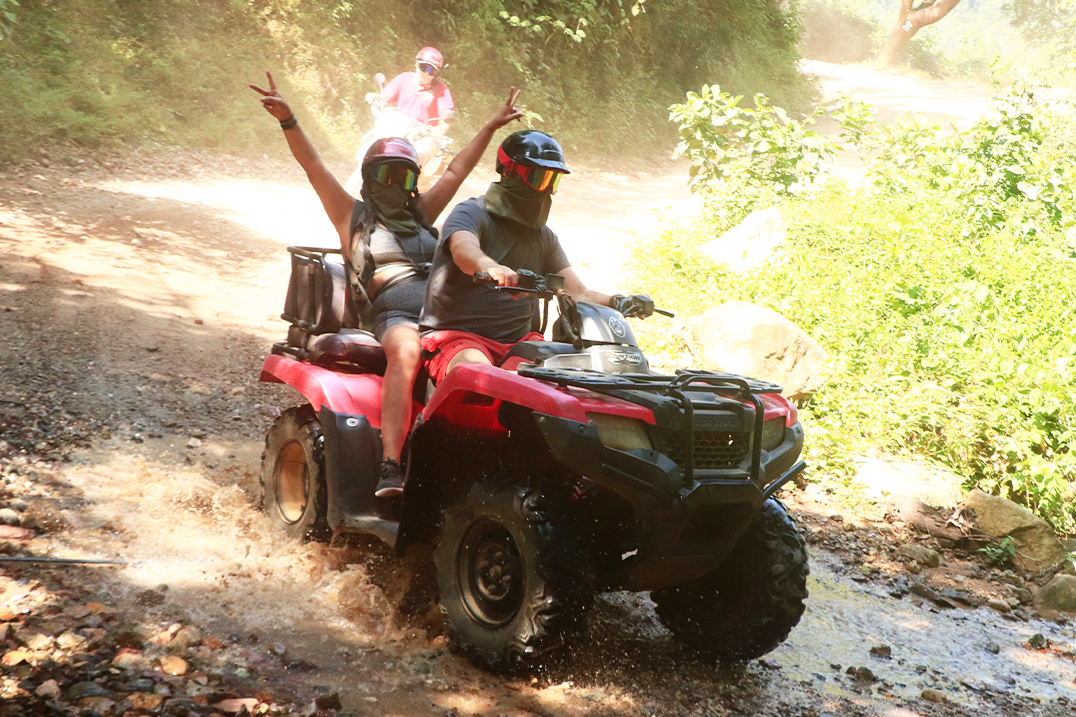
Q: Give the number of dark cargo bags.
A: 1